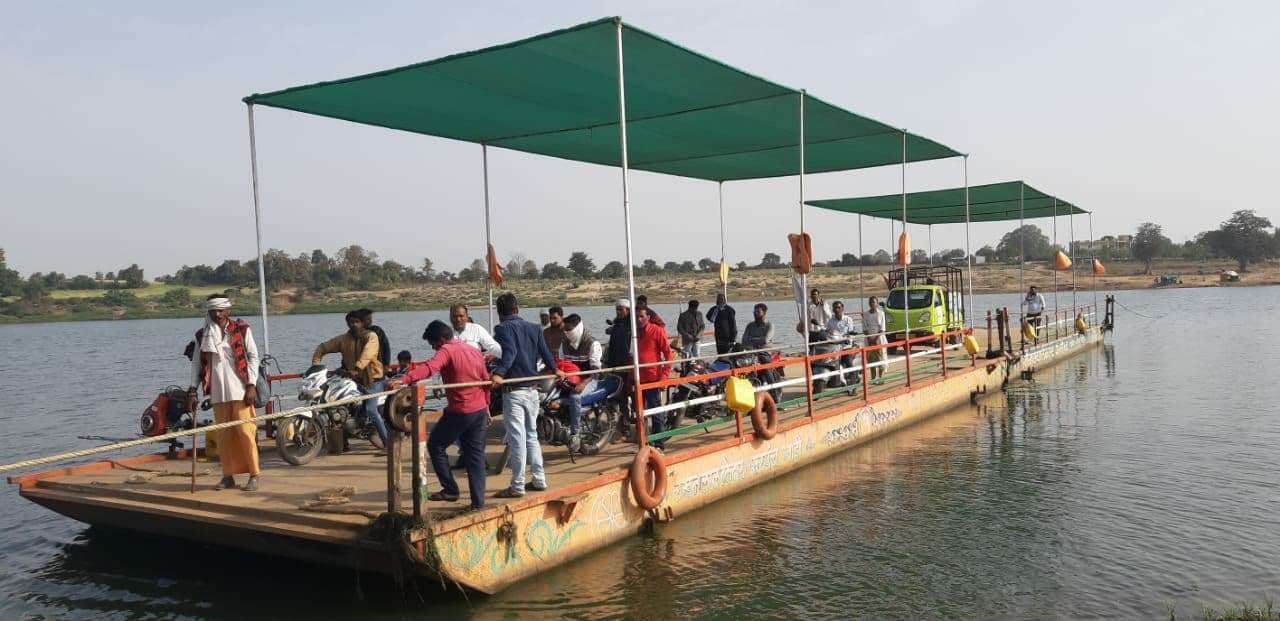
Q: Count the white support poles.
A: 14